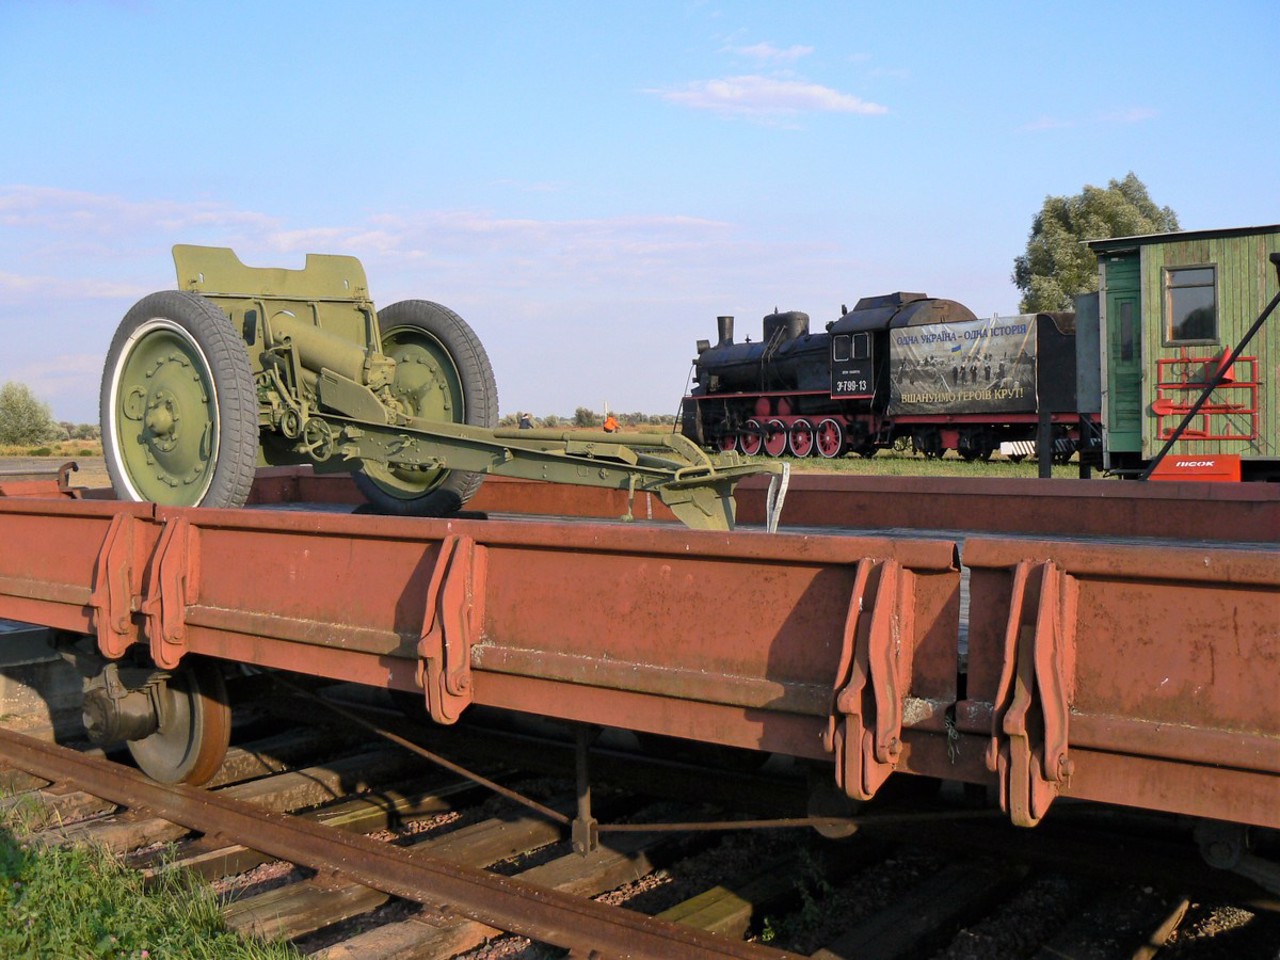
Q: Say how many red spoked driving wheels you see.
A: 5